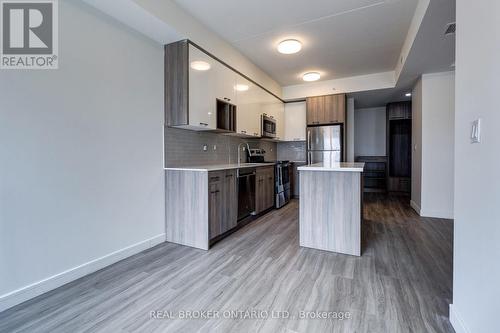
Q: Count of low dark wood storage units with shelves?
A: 1